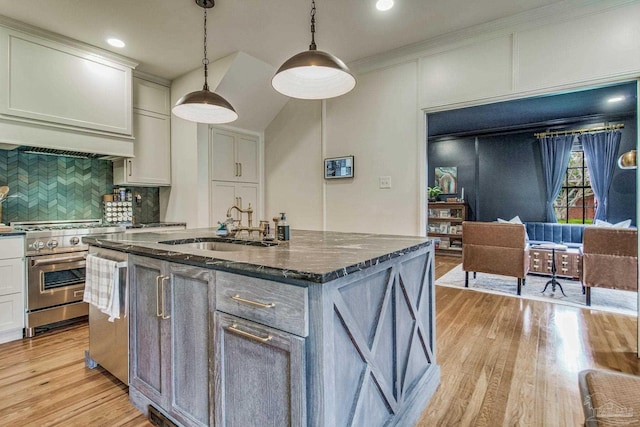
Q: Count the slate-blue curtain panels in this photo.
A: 2